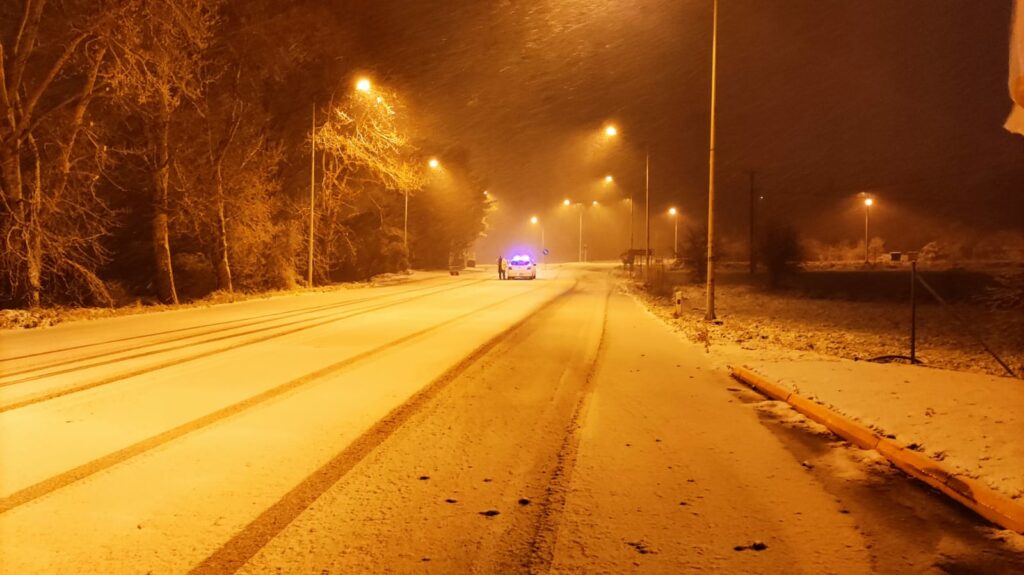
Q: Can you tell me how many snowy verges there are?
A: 2